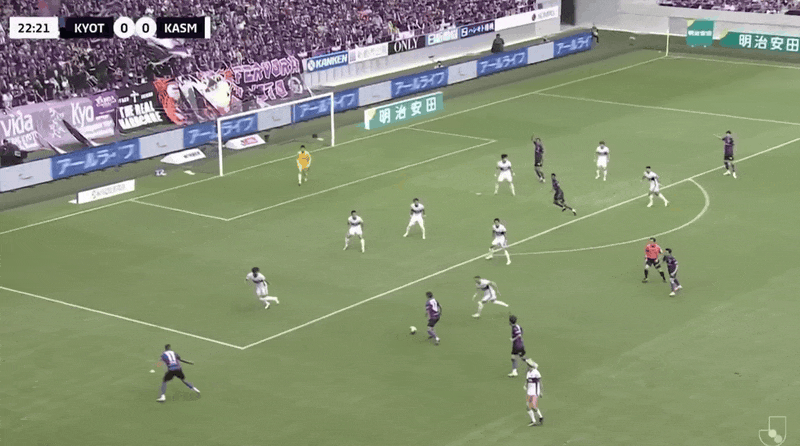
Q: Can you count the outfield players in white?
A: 9